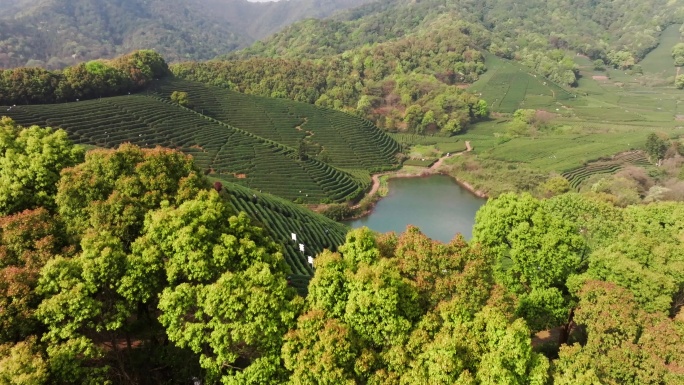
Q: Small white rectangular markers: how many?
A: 3